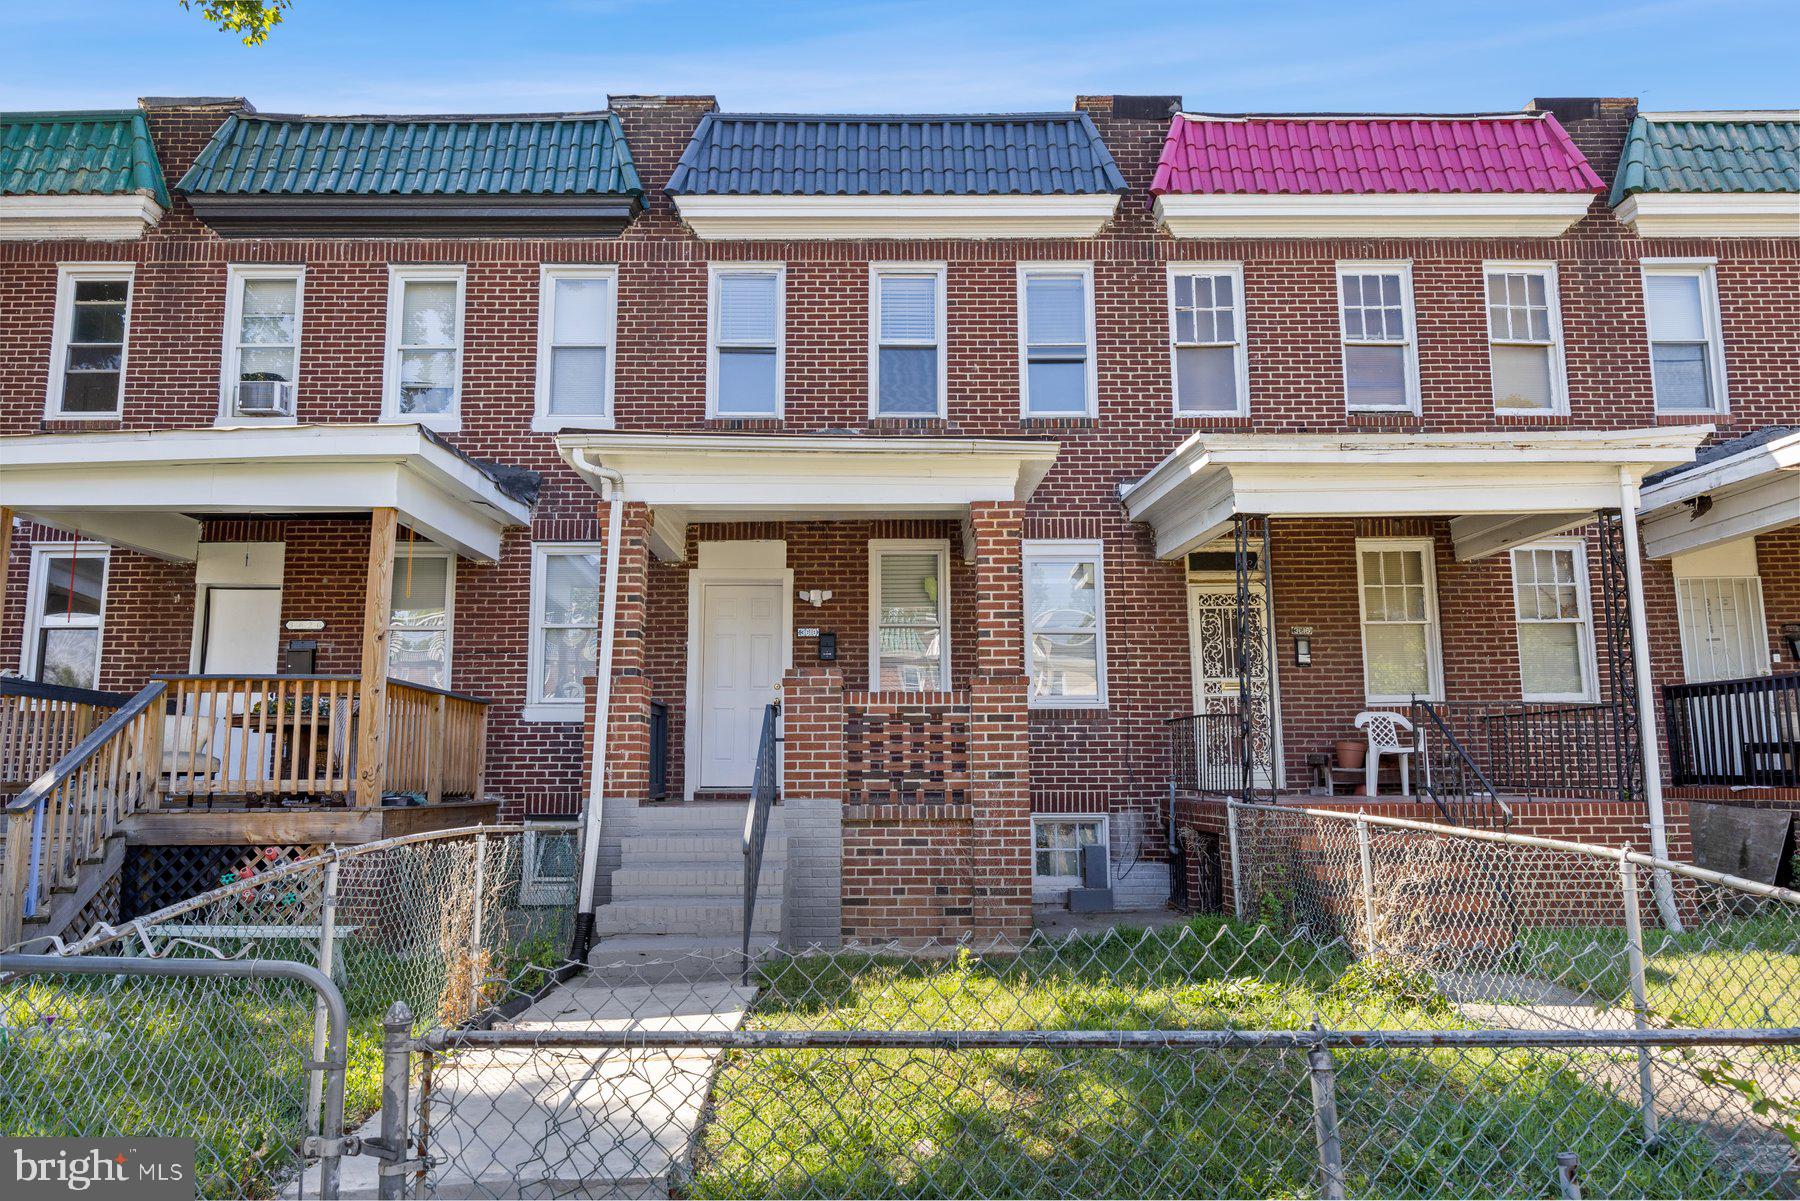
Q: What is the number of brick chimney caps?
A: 4